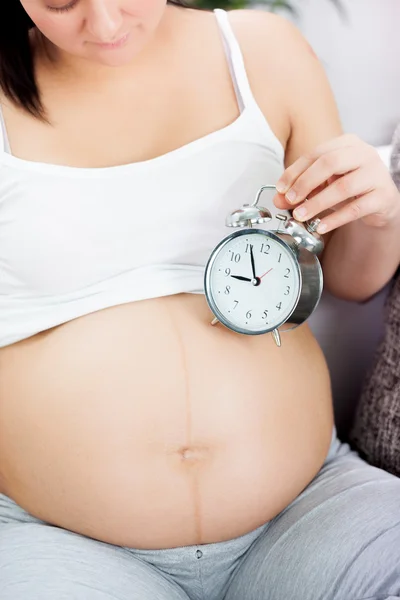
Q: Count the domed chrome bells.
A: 2